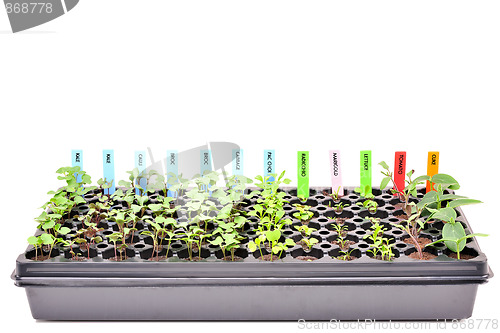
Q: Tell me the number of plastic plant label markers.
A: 12